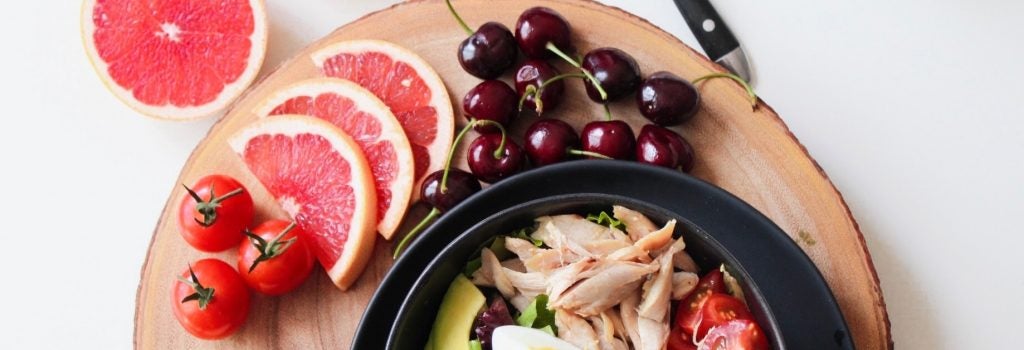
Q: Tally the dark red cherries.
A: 11